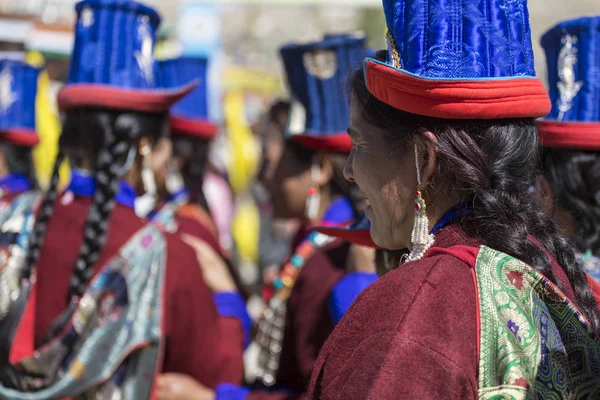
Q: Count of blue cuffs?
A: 3